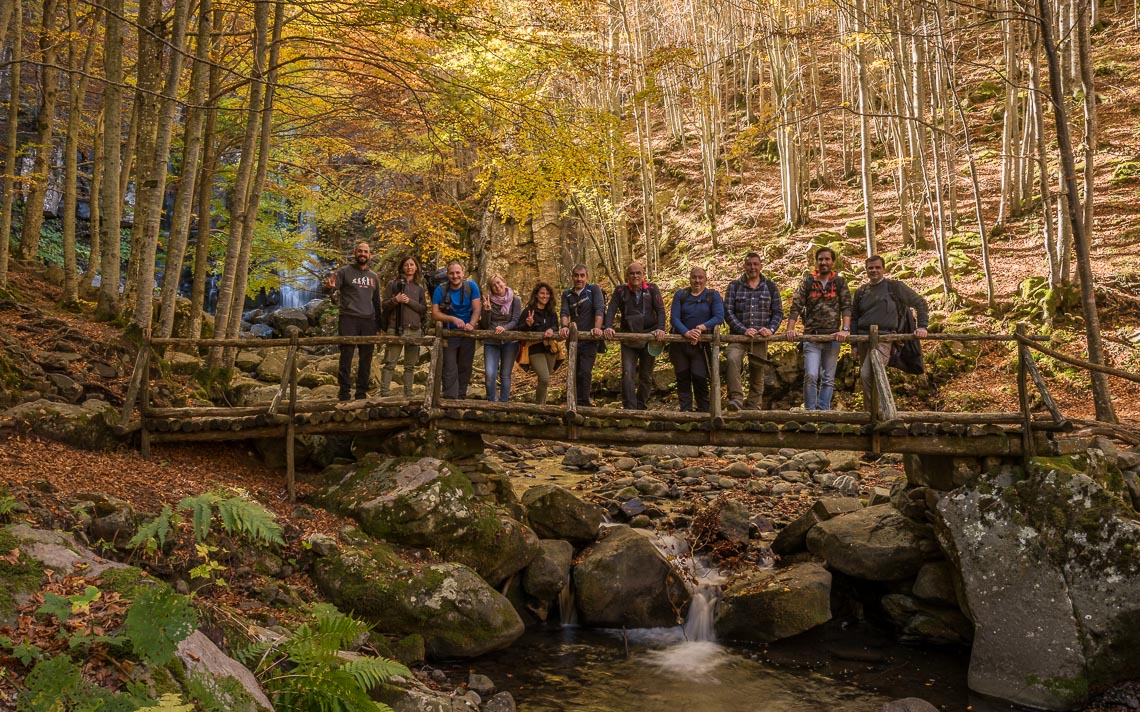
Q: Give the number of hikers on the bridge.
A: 11